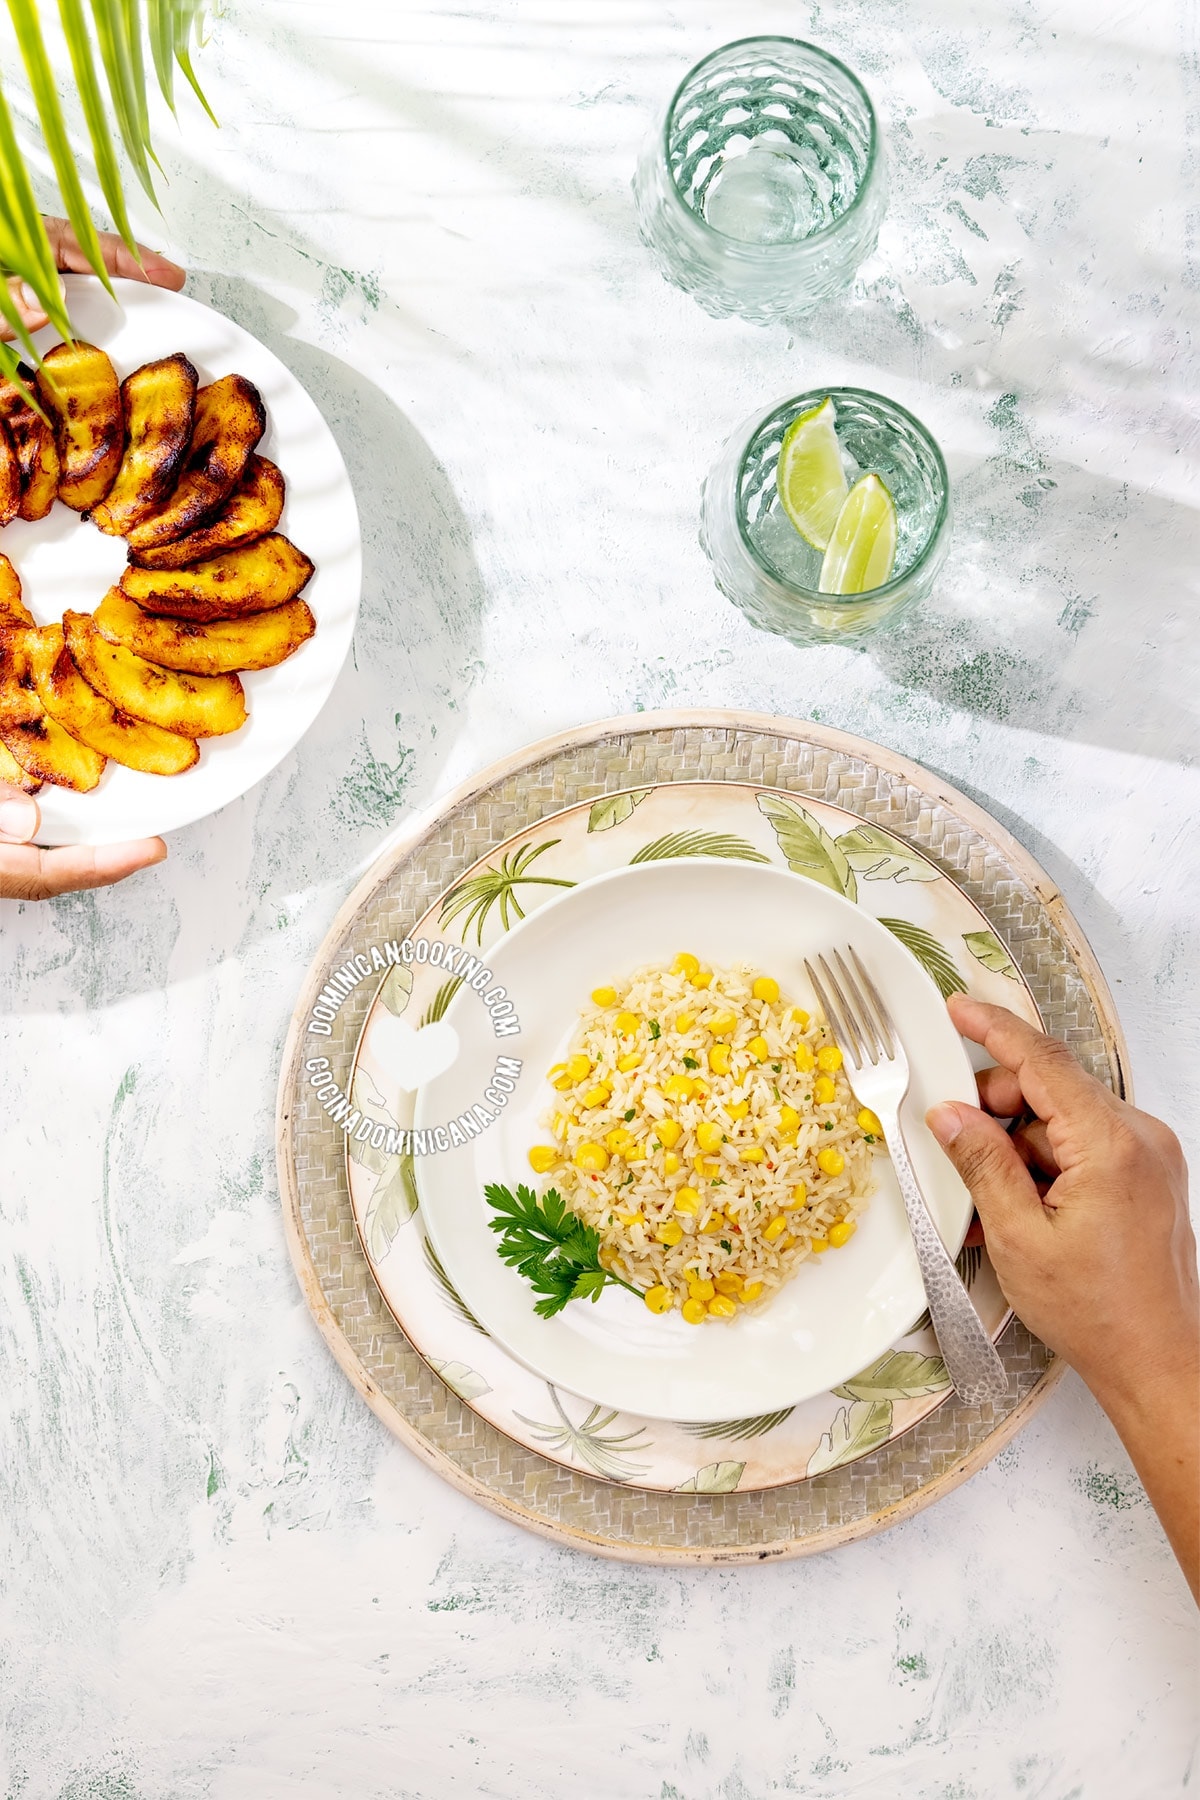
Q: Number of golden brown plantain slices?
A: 13